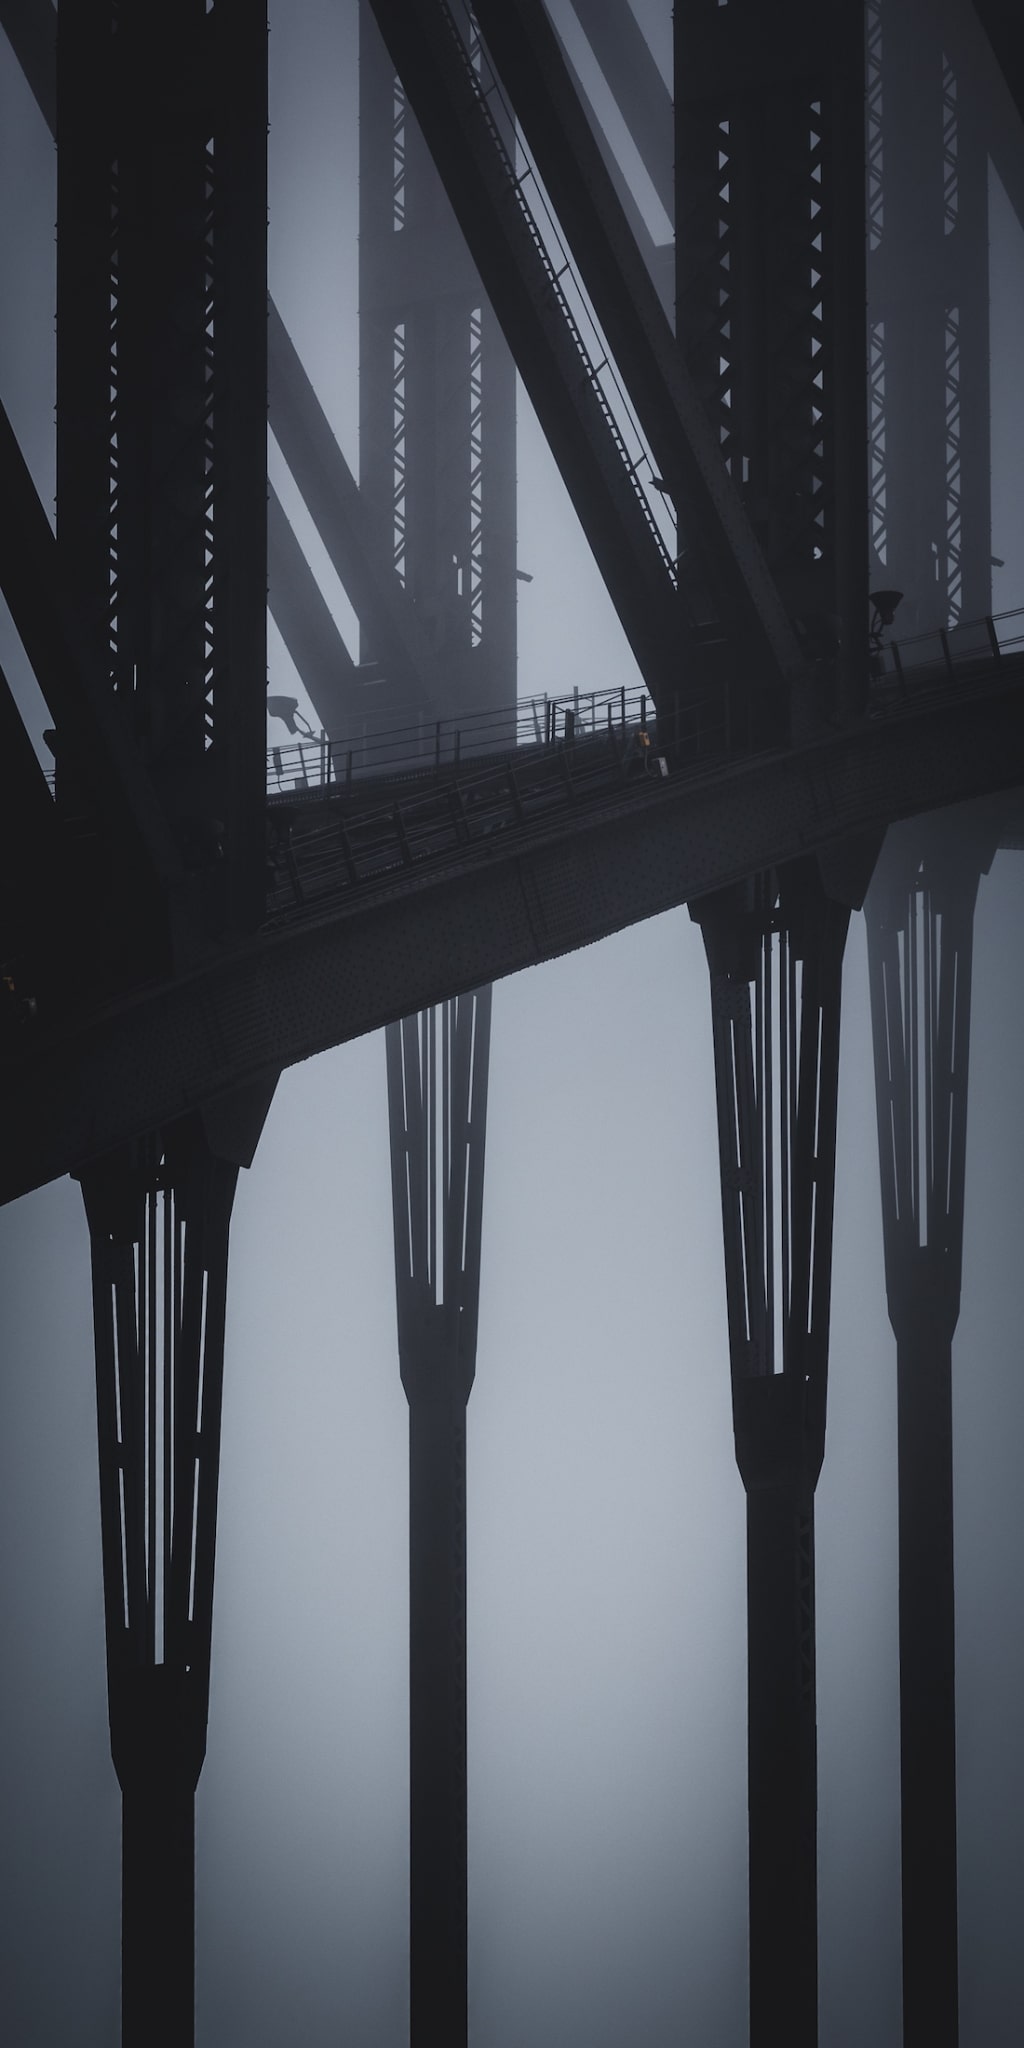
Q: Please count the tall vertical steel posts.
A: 4